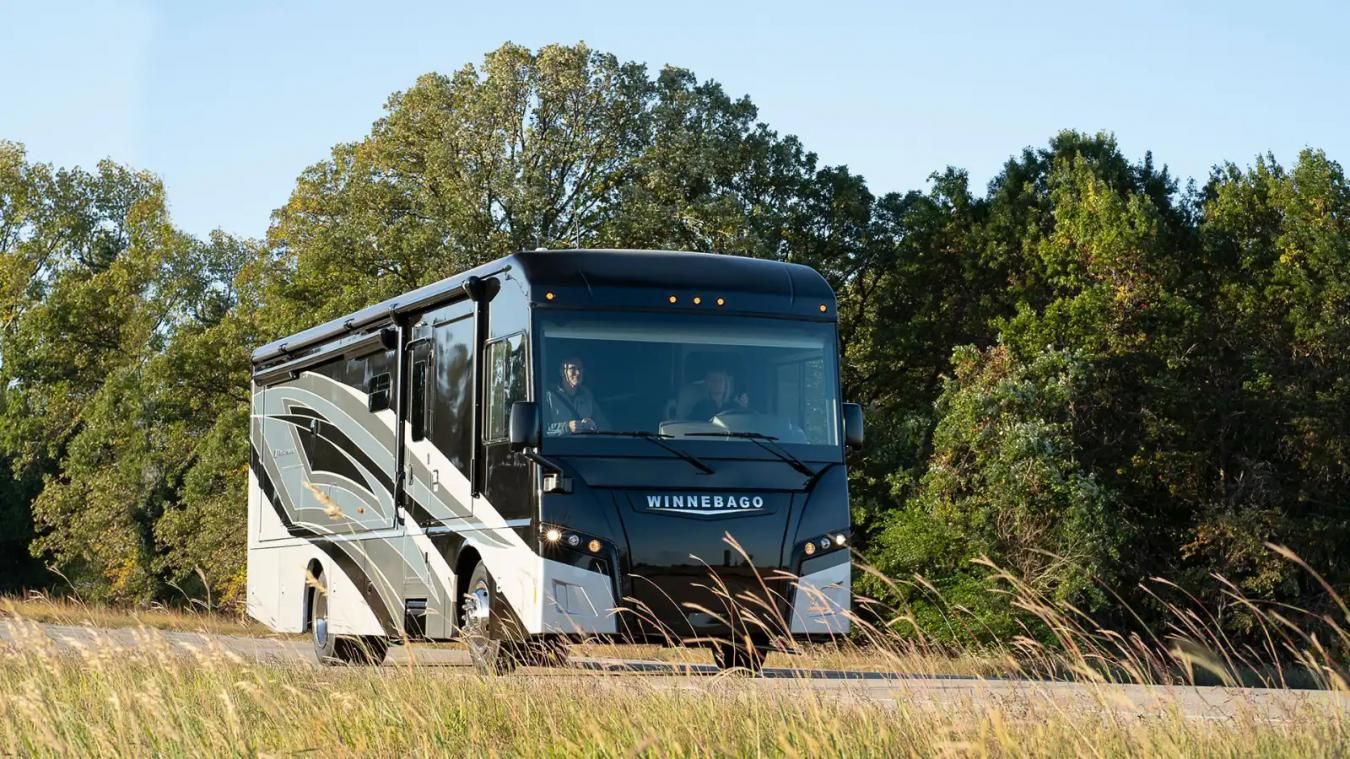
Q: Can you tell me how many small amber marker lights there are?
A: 5